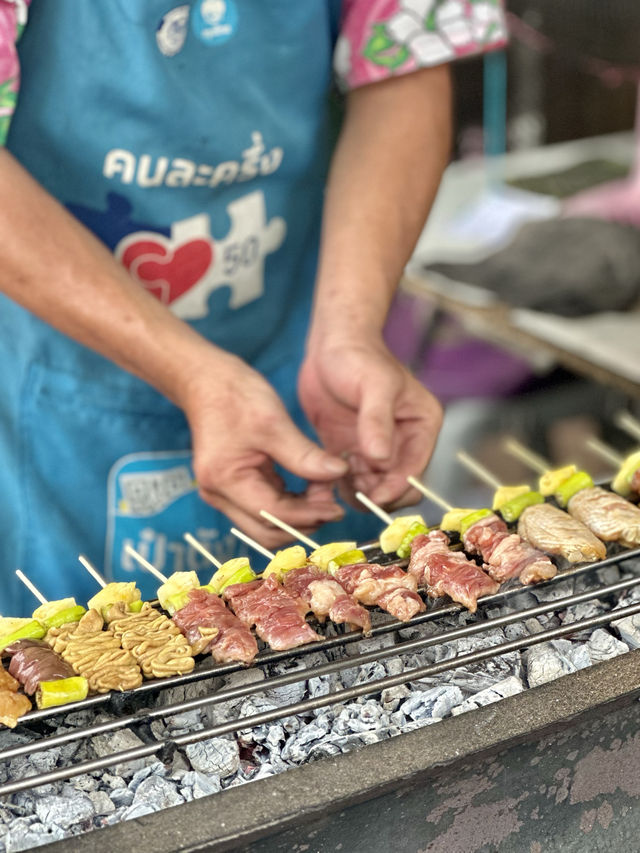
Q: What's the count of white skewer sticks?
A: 12